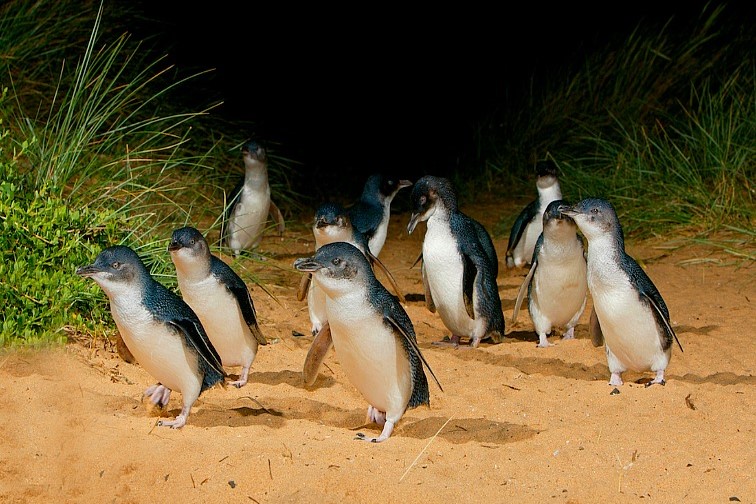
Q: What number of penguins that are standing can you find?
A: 10